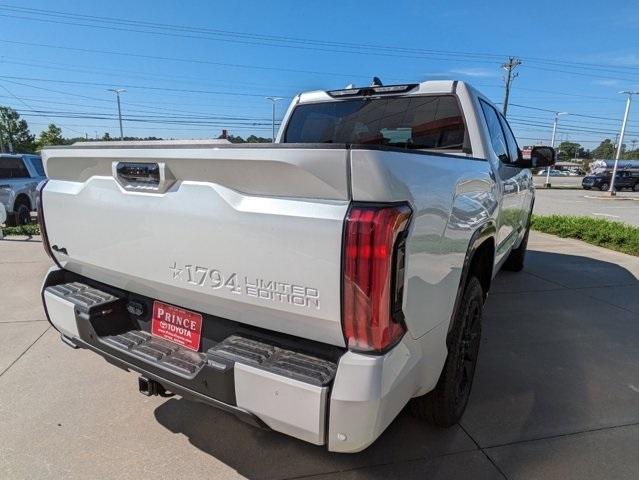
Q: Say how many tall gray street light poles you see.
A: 4